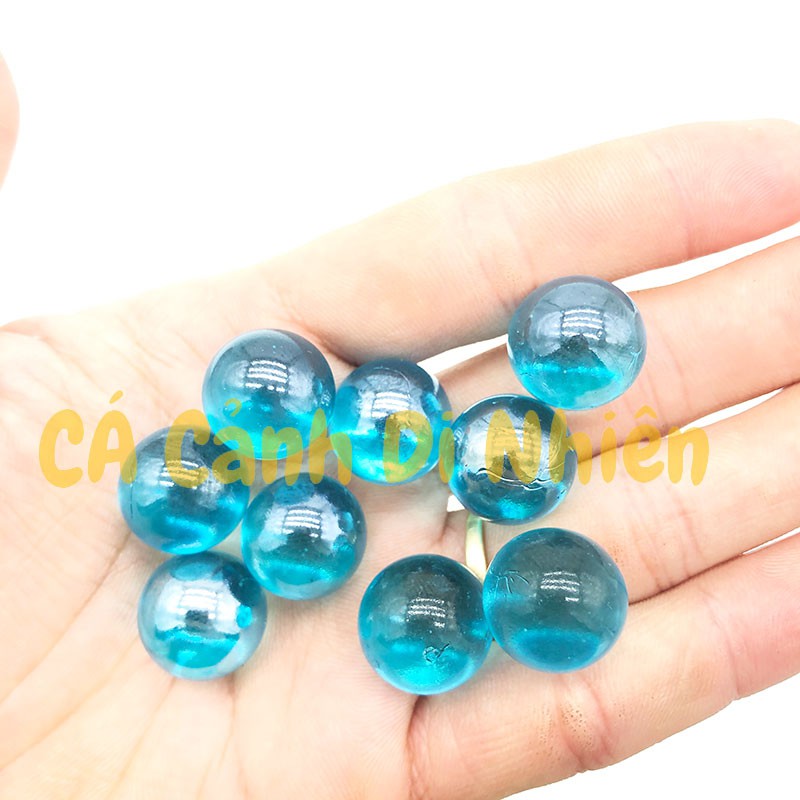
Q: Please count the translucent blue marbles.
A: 9